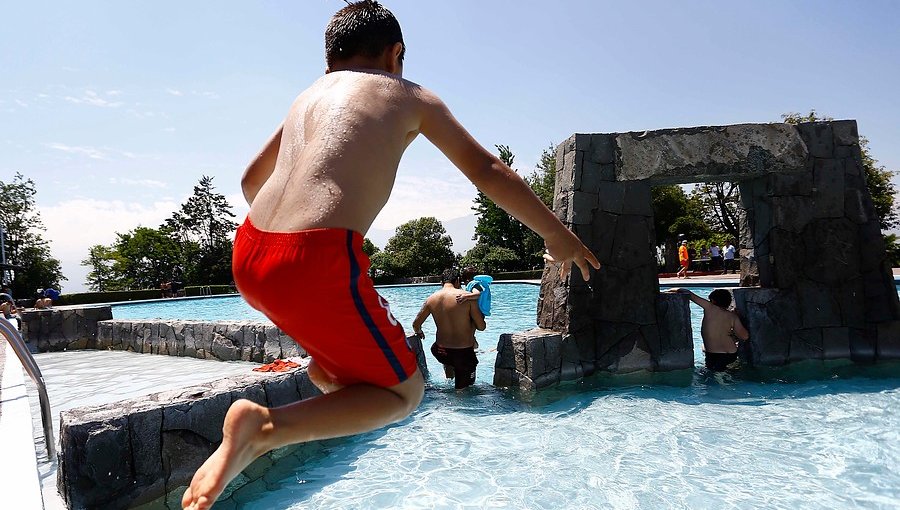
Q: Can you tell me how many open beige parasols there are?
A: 0